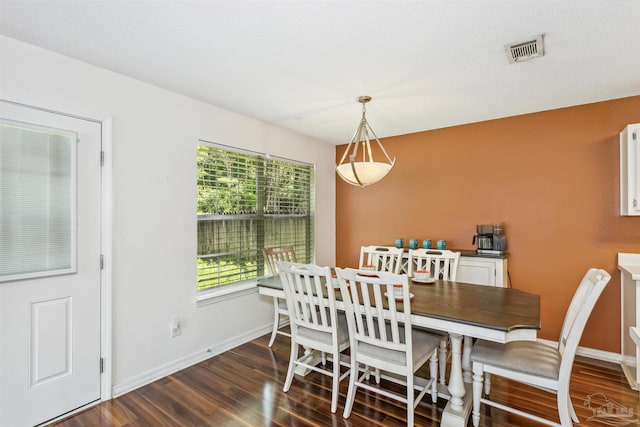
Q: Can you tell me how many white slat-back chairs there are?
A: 6